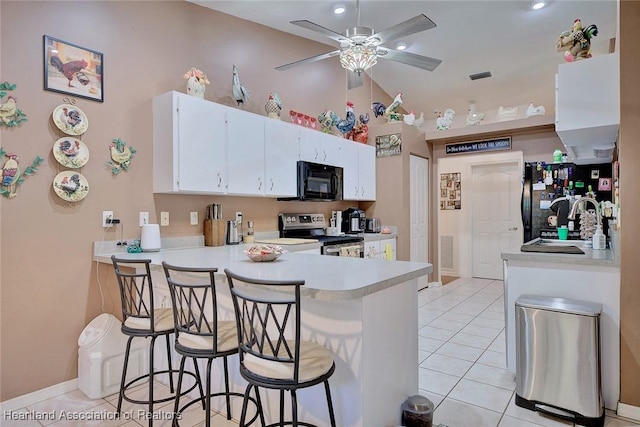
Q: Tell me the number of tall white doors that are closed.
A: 2